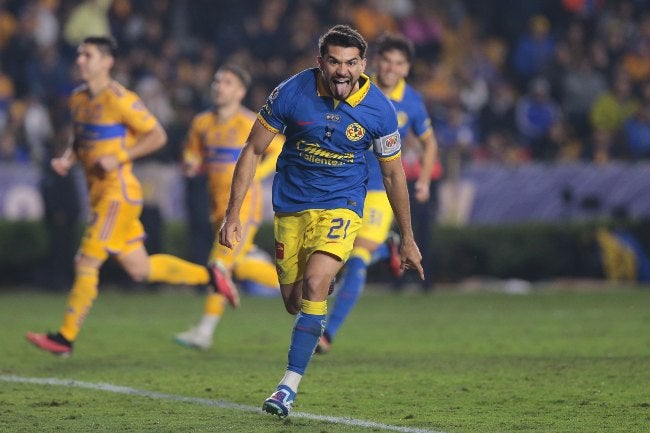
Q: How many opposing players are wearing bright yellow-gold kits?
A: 2